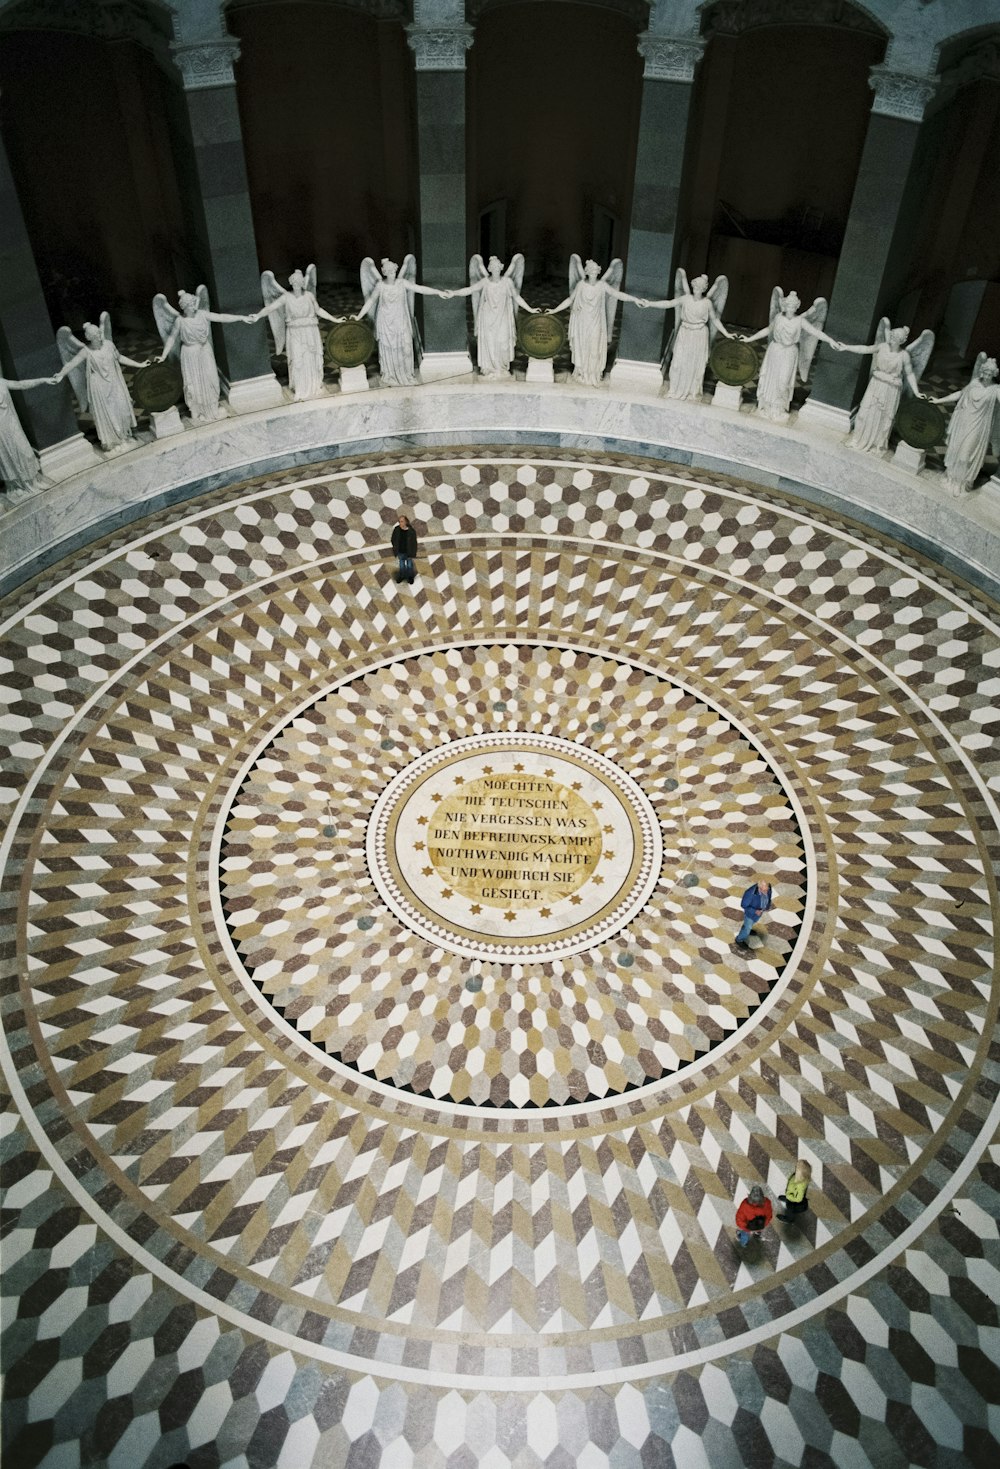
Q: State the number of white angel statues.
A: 11